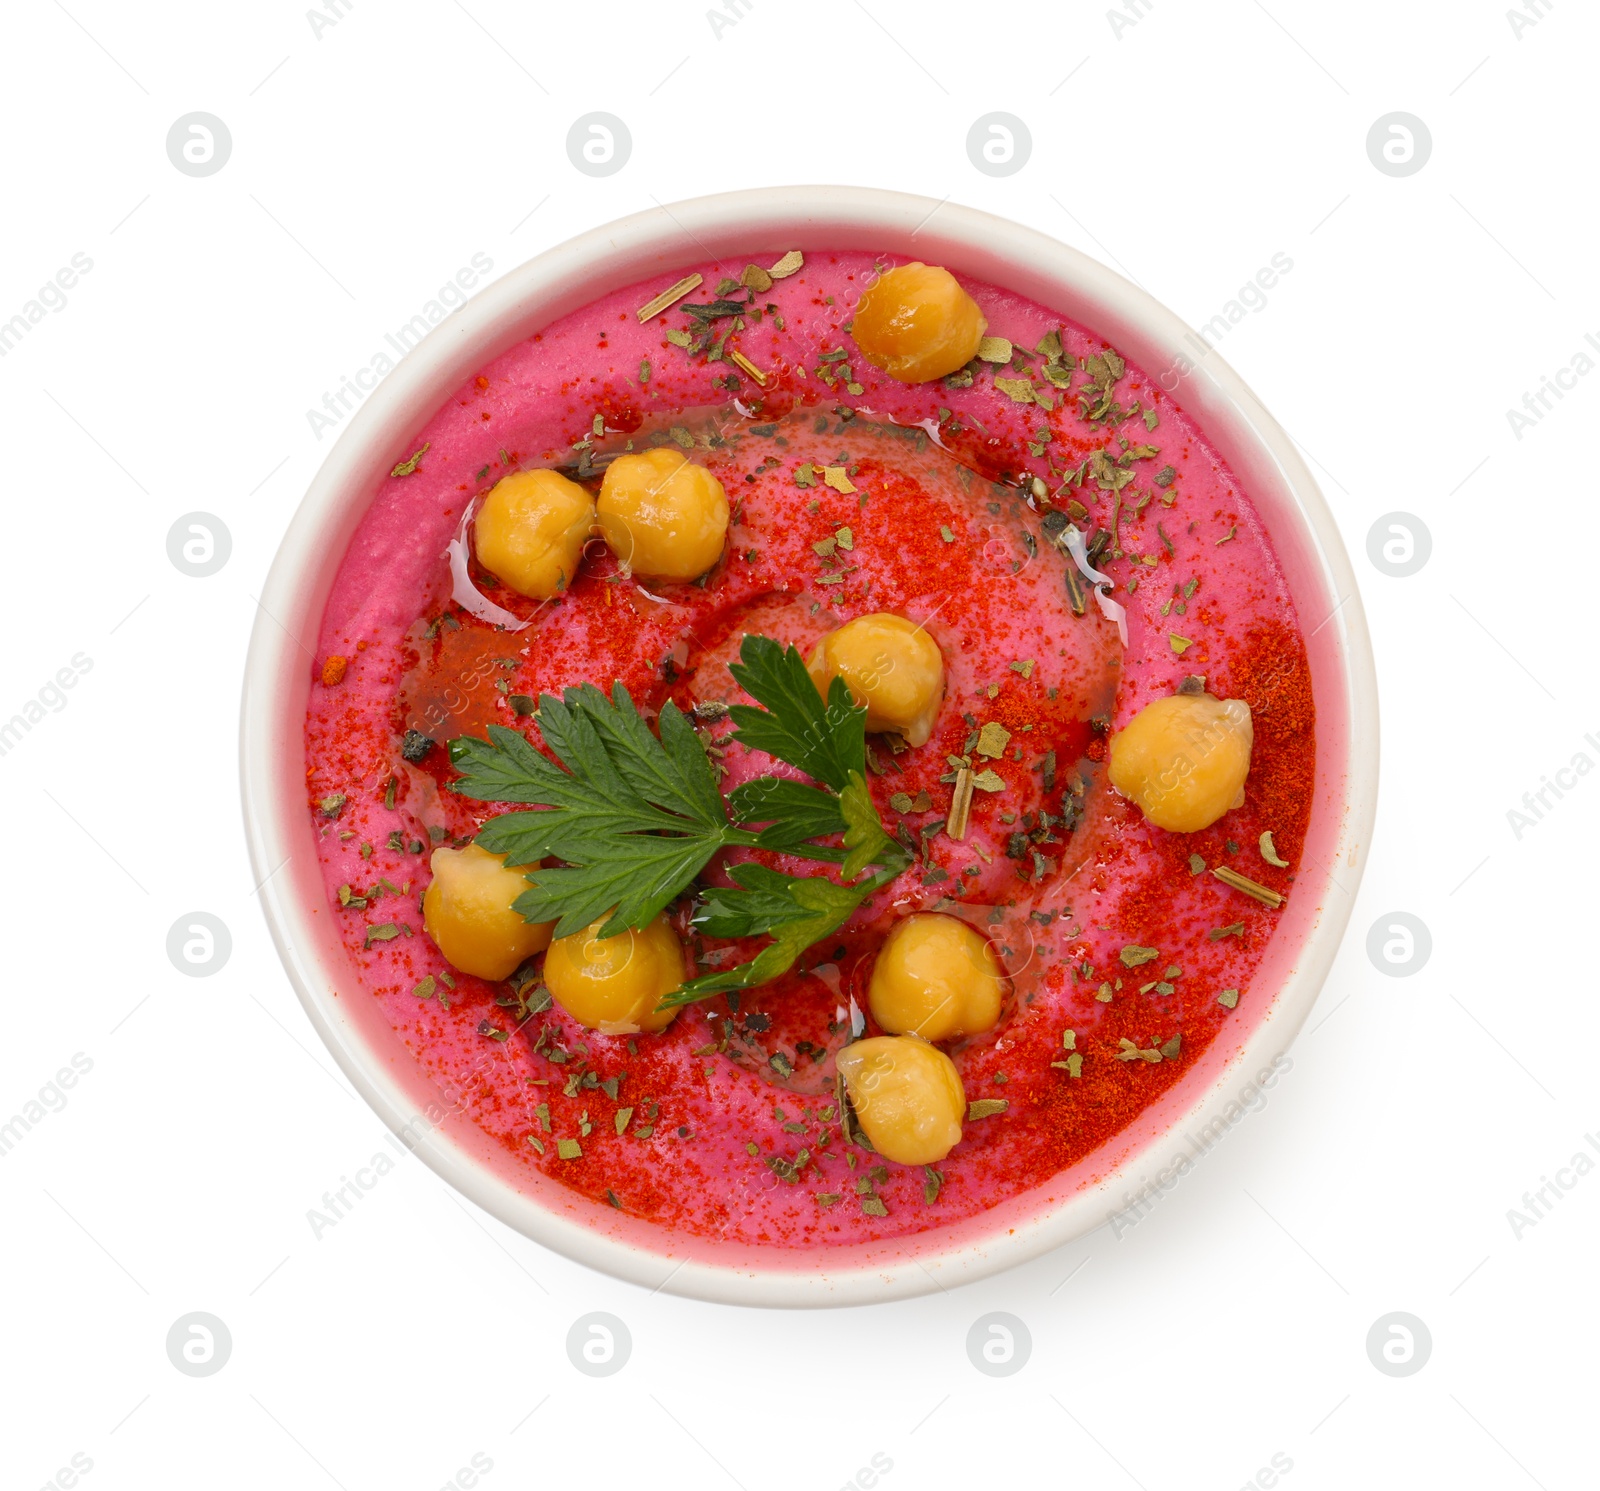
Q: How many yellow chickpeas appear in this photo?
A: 9